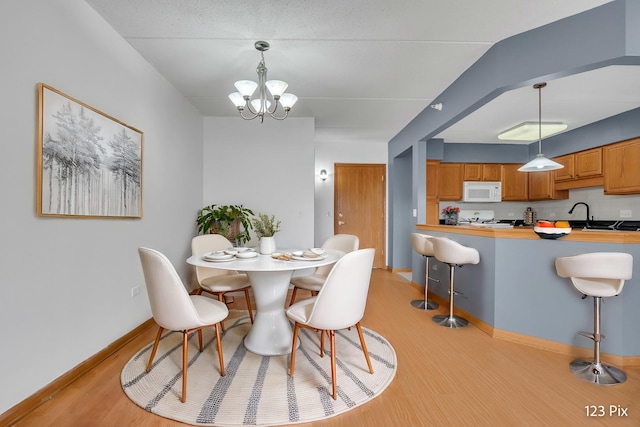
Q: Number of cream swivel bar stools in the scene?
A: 3